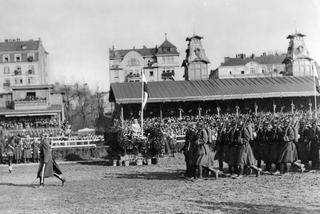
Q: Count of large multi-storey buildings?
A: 3